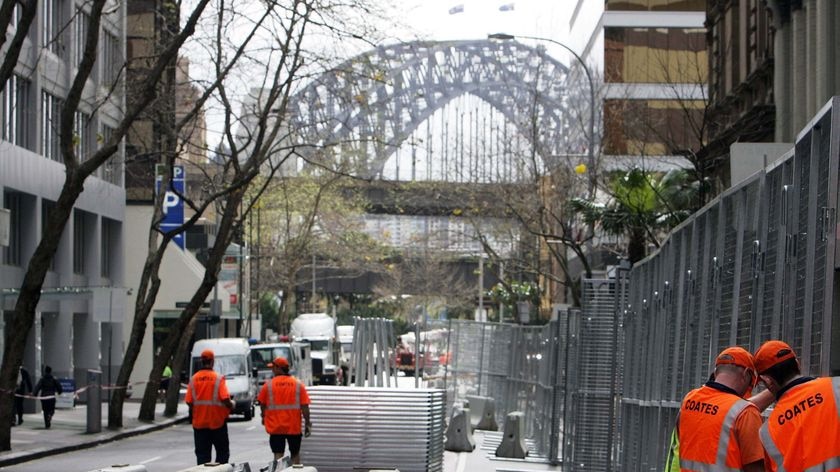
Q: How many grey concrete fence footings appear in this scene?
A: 3